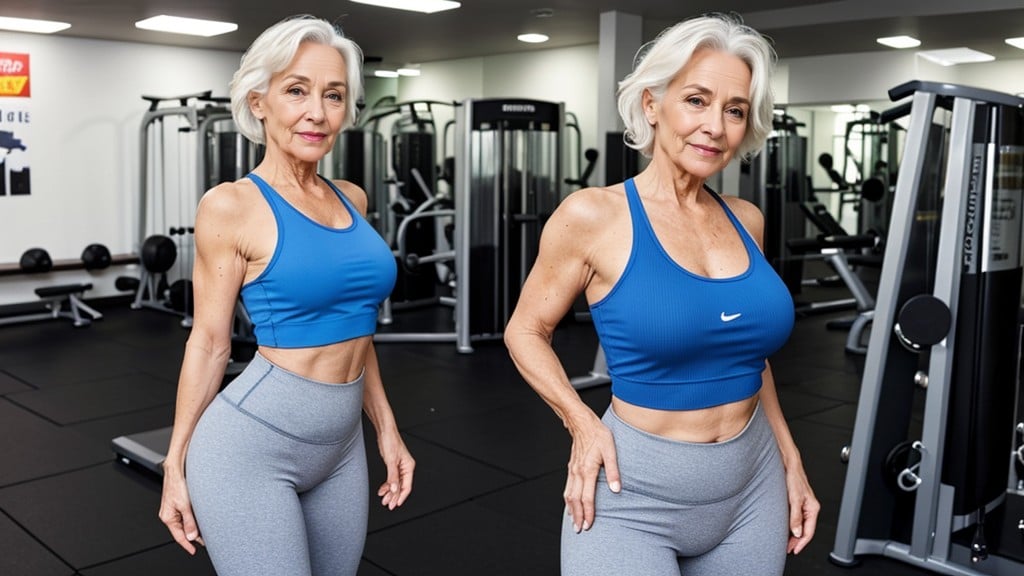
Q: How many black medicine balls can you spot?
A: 3